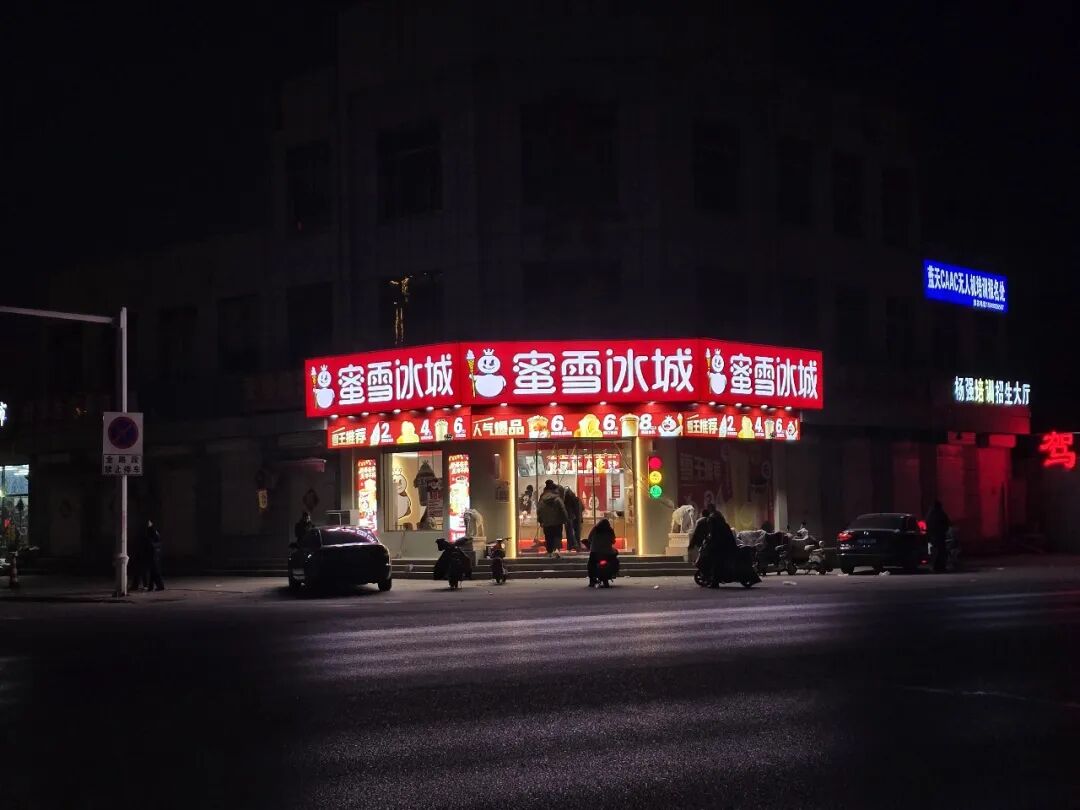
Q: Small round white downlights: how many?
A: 13